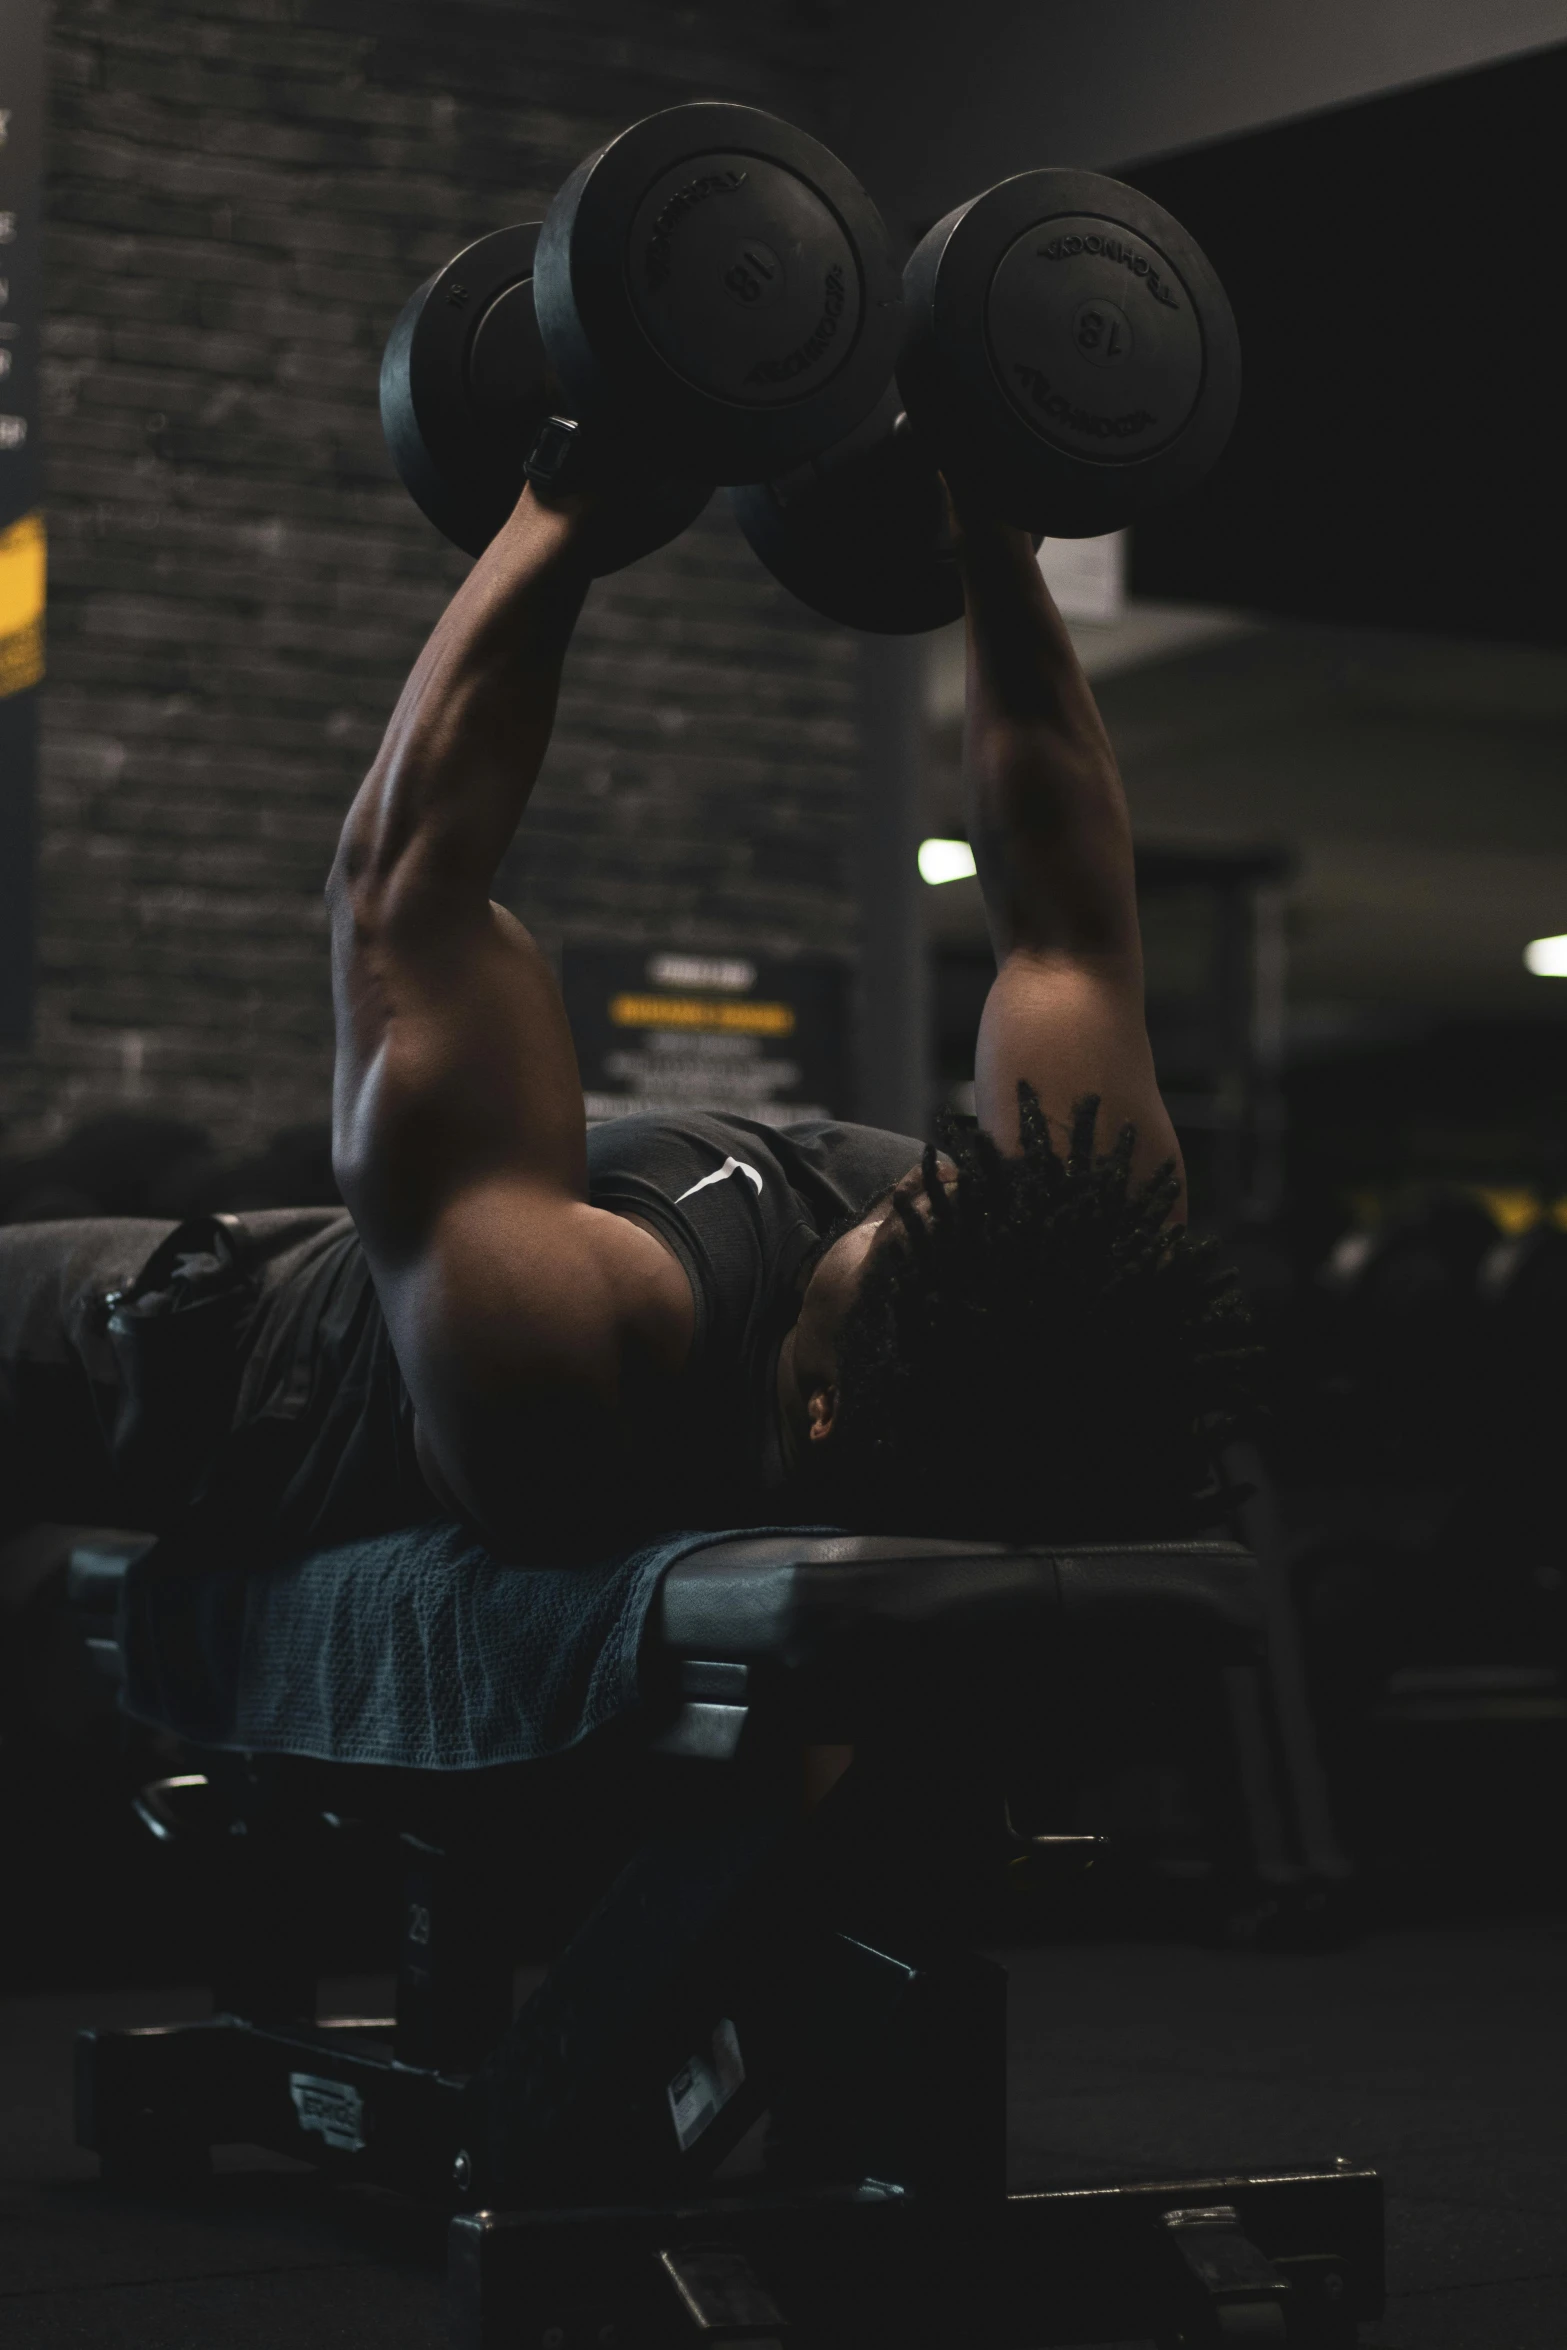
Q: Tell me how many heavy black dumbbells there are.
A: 2